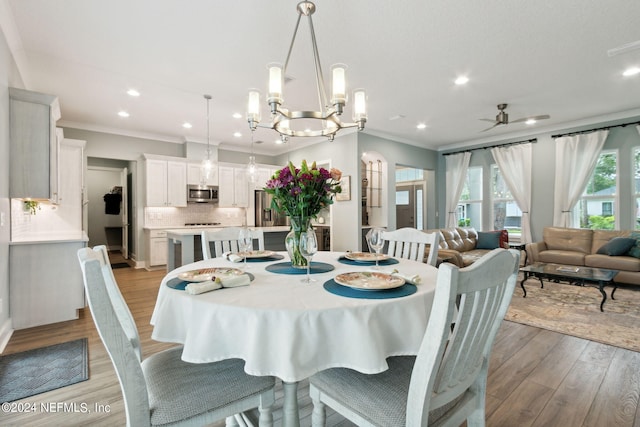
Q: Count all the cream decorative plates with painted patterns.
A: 4